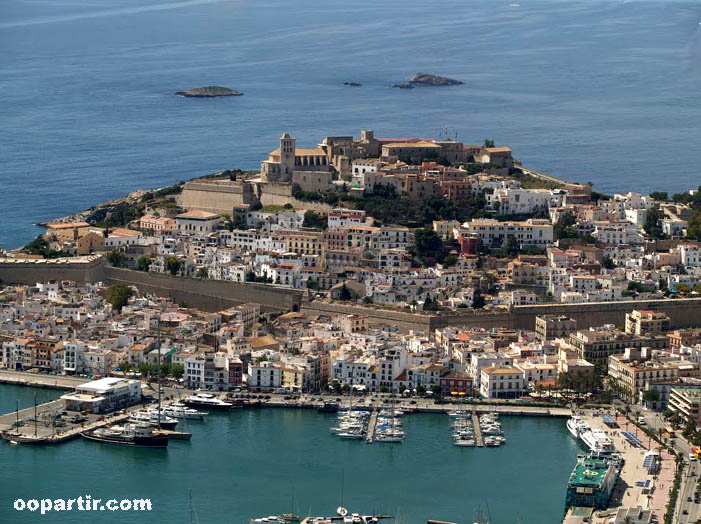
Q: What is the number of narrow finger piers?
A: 2